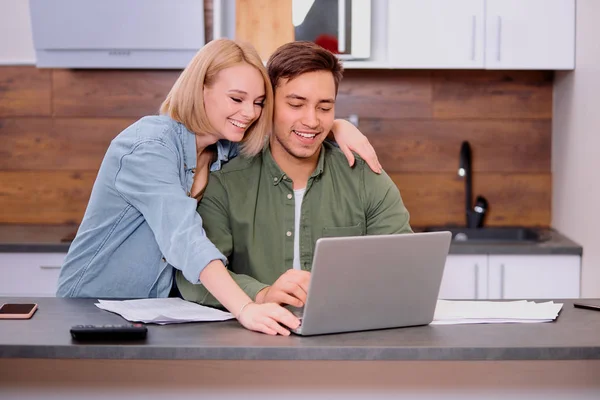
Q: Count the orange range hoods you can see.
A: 0